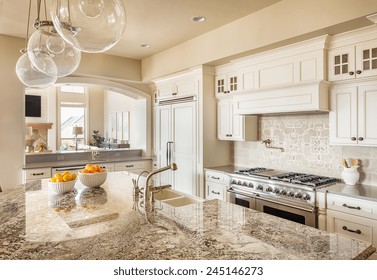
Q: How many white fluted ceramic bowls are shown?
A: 2